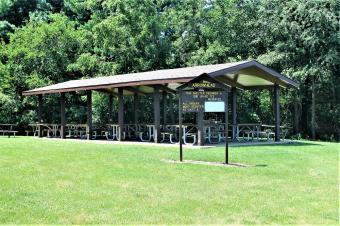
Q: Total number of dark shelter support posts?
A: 11